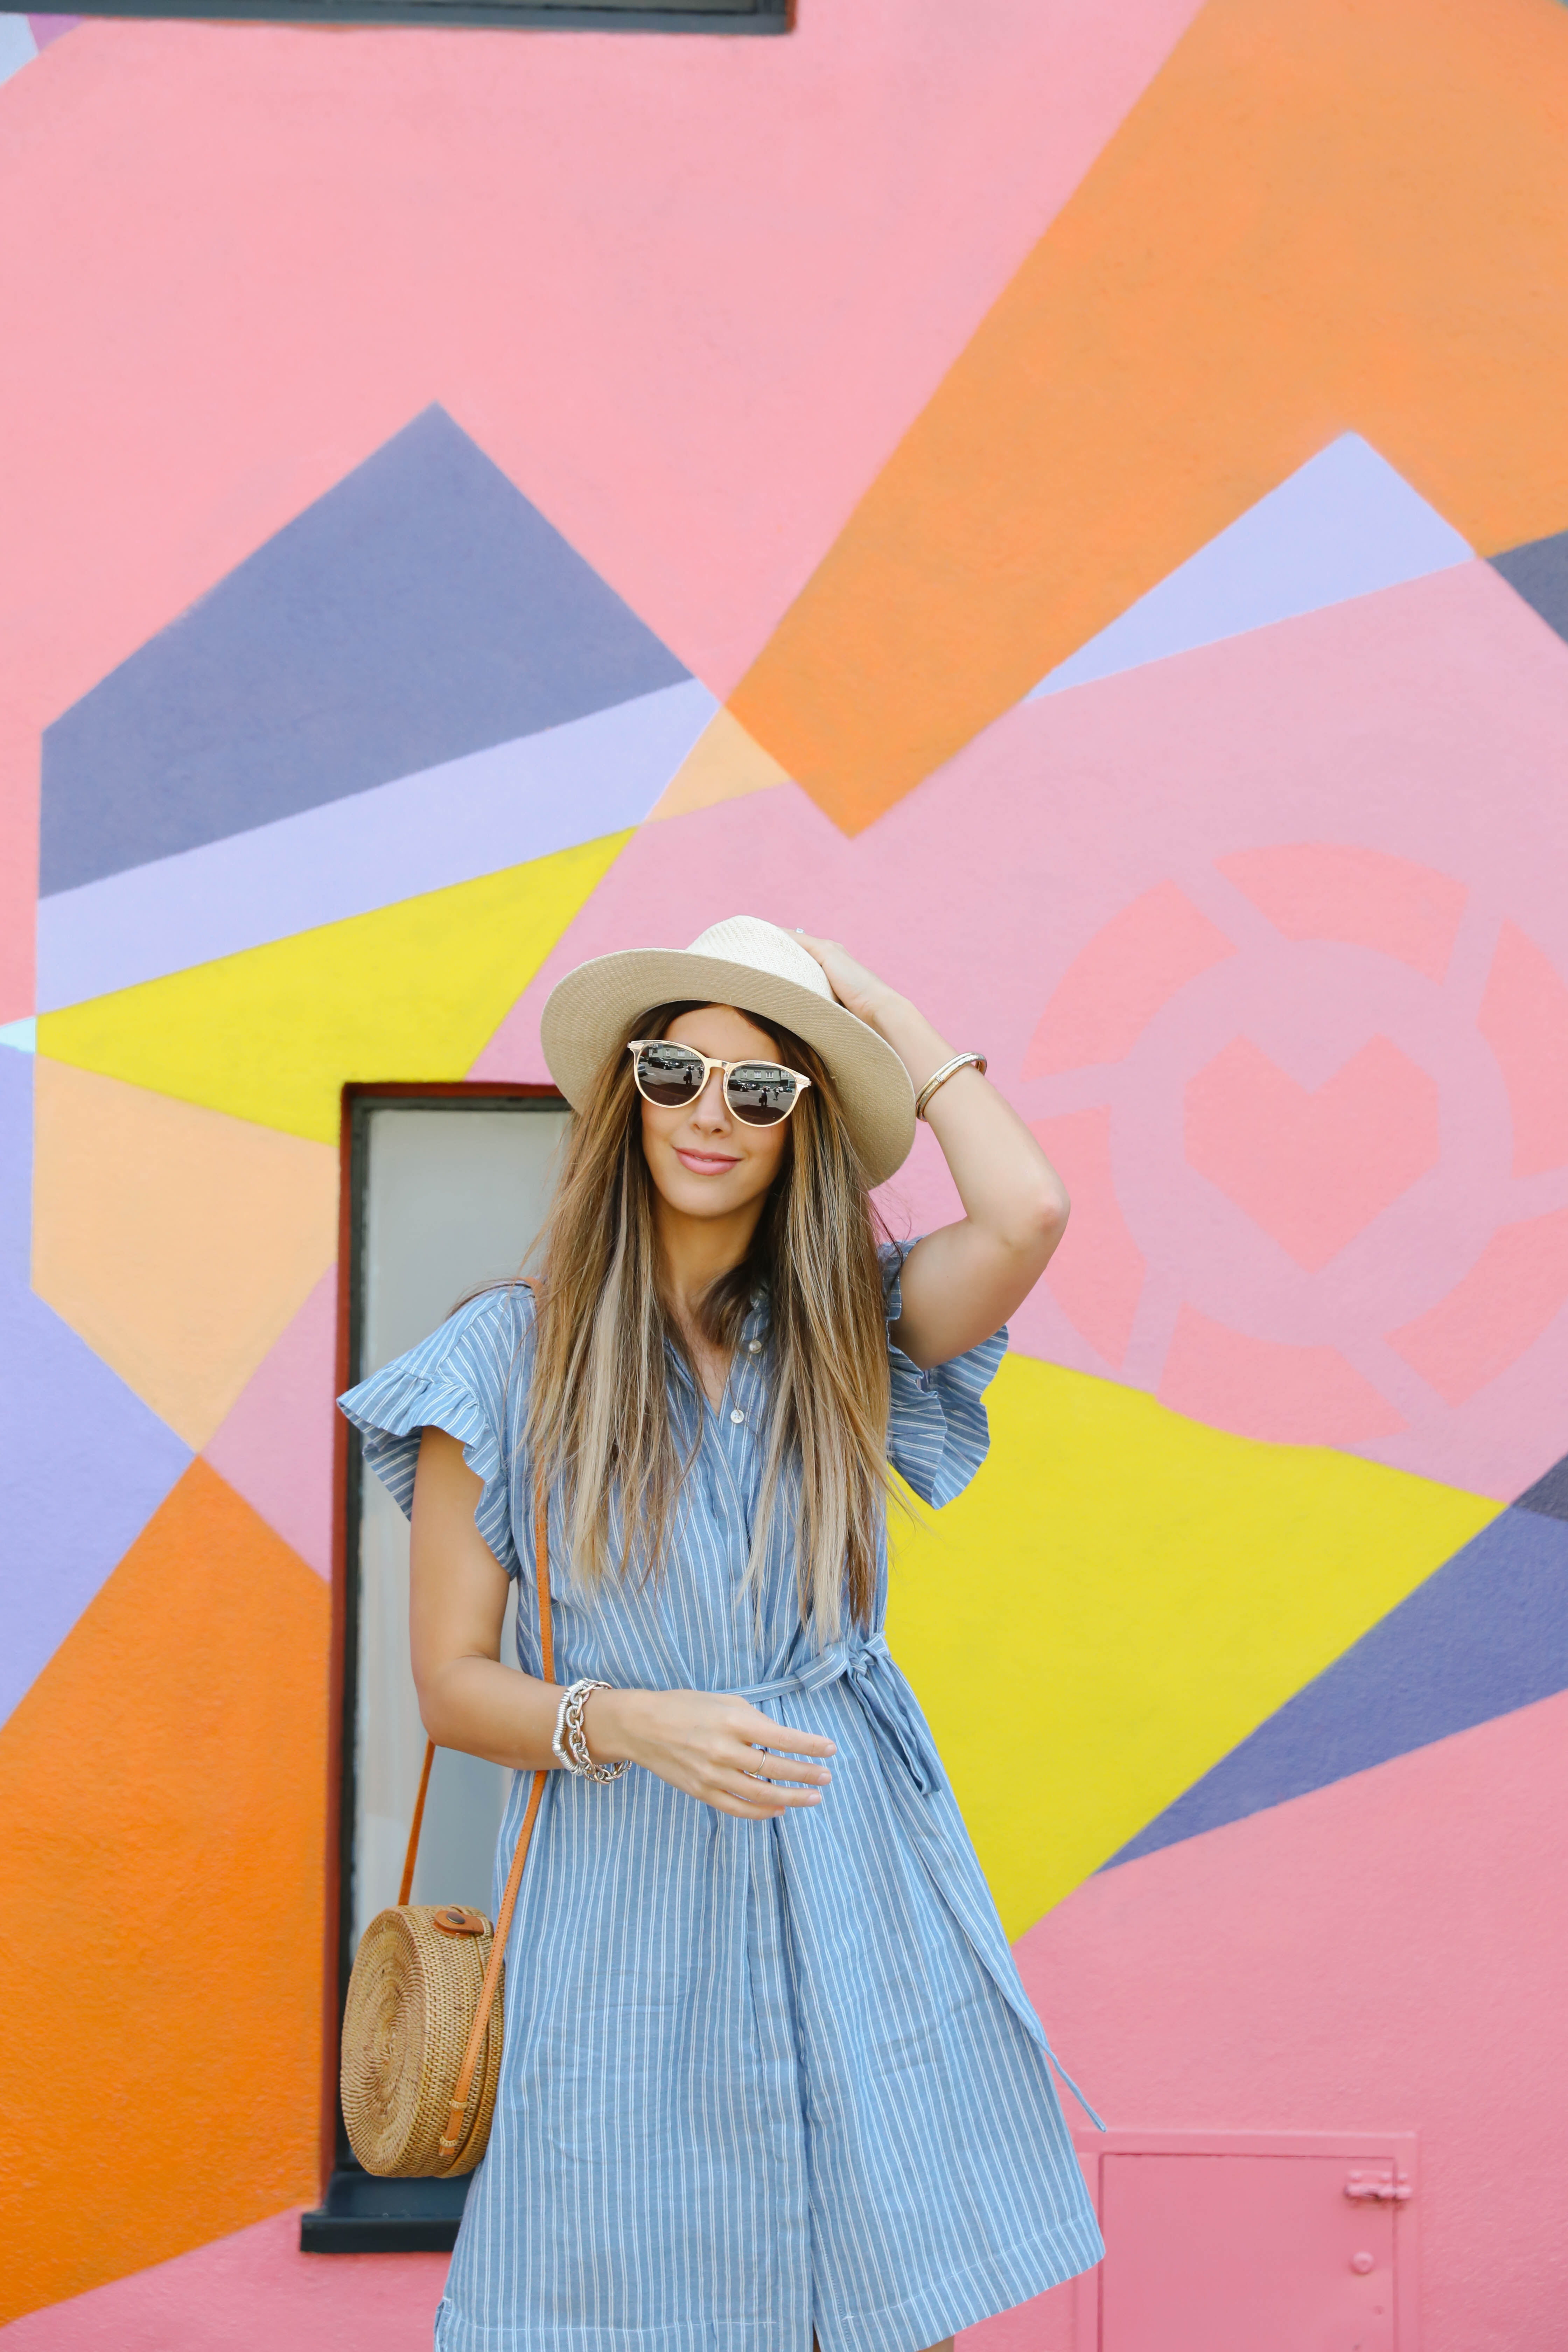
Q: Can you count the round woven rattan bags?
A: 1